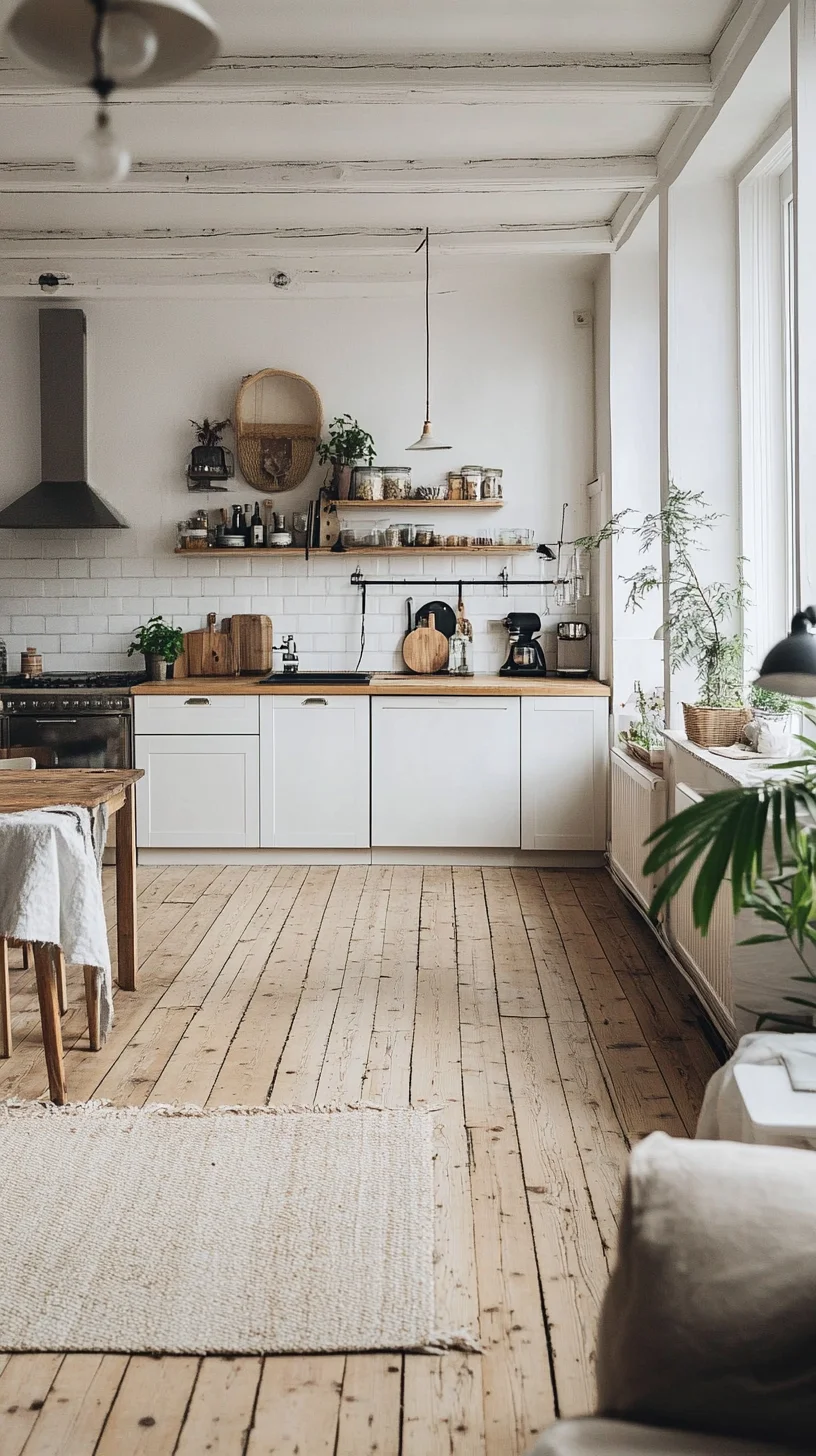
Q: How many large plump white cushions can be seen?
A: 1